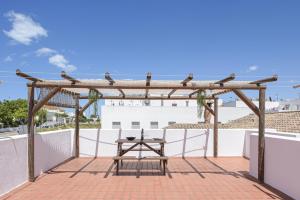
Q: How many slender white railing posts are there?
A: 0